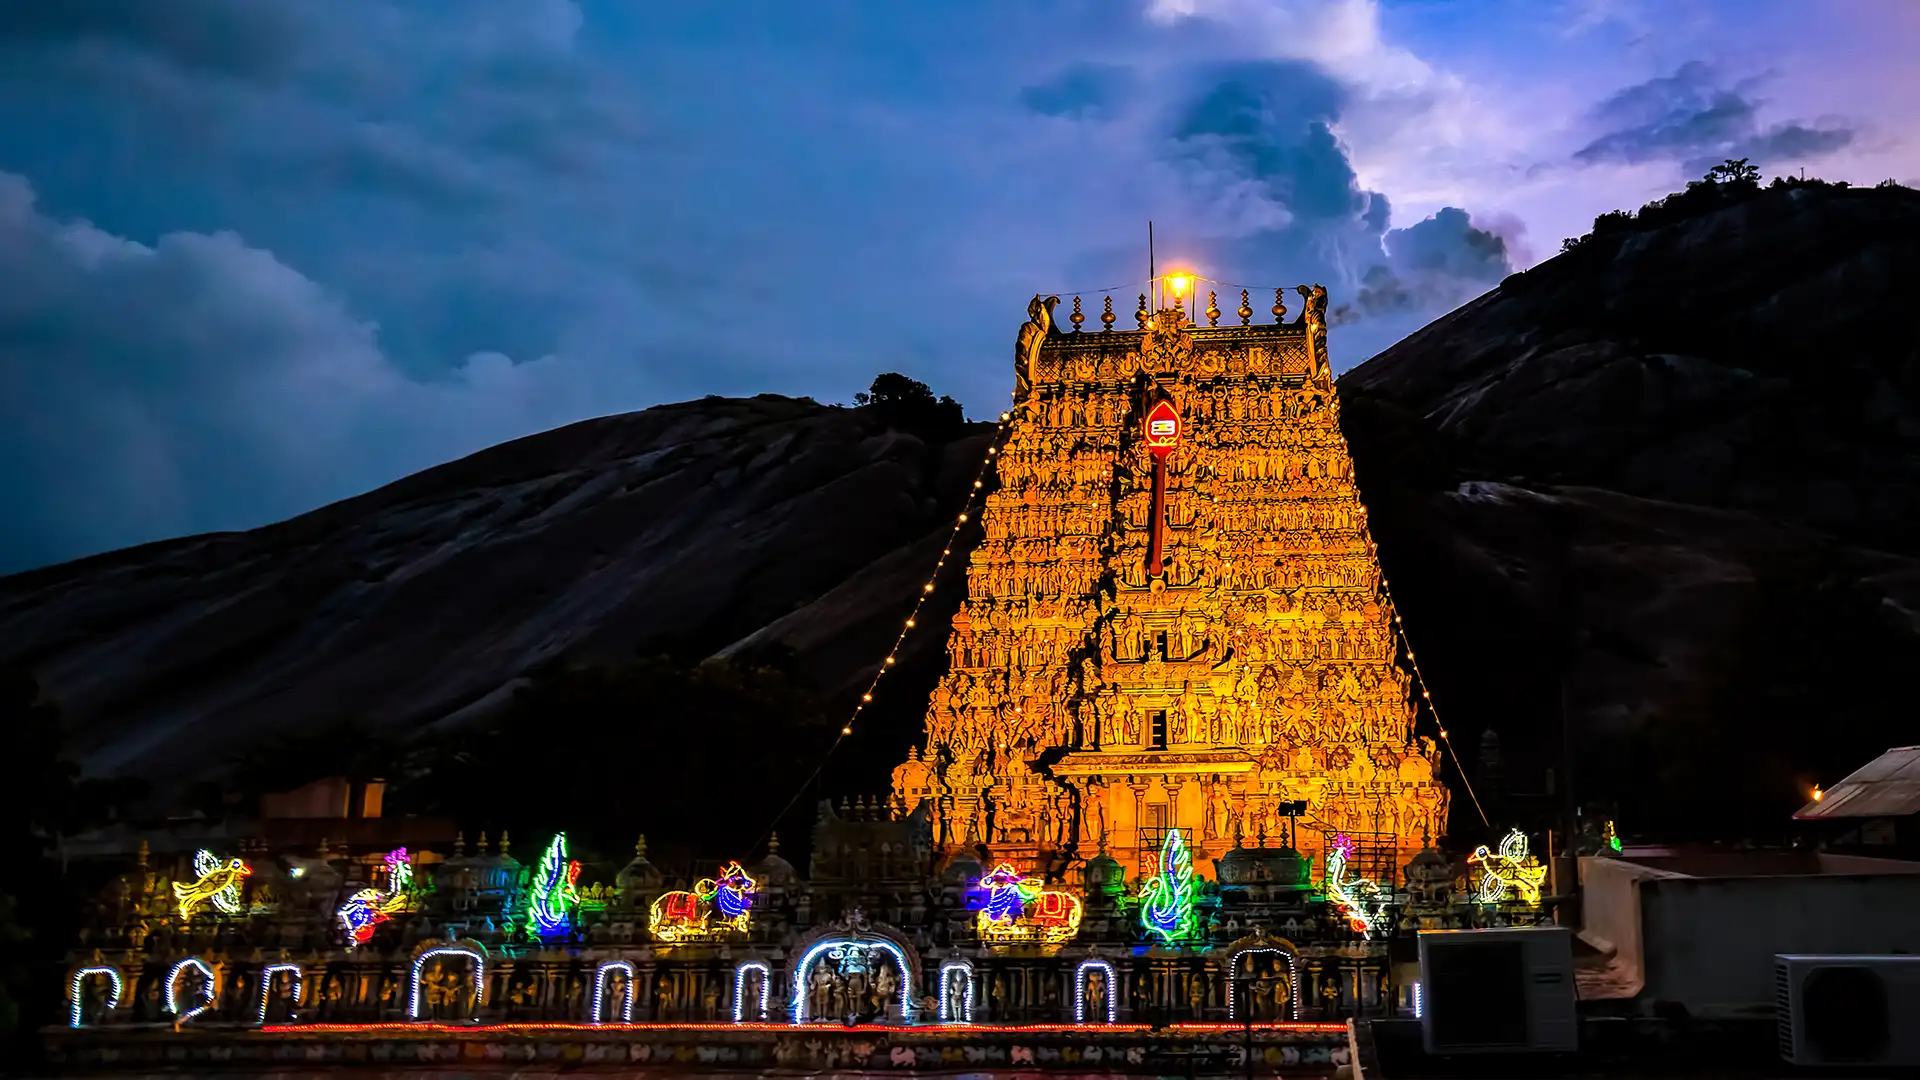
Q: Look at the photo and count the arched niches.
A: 10